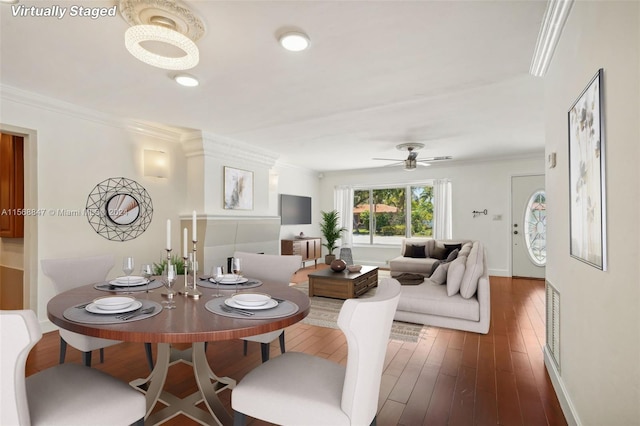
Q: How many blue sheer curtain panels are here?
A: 0